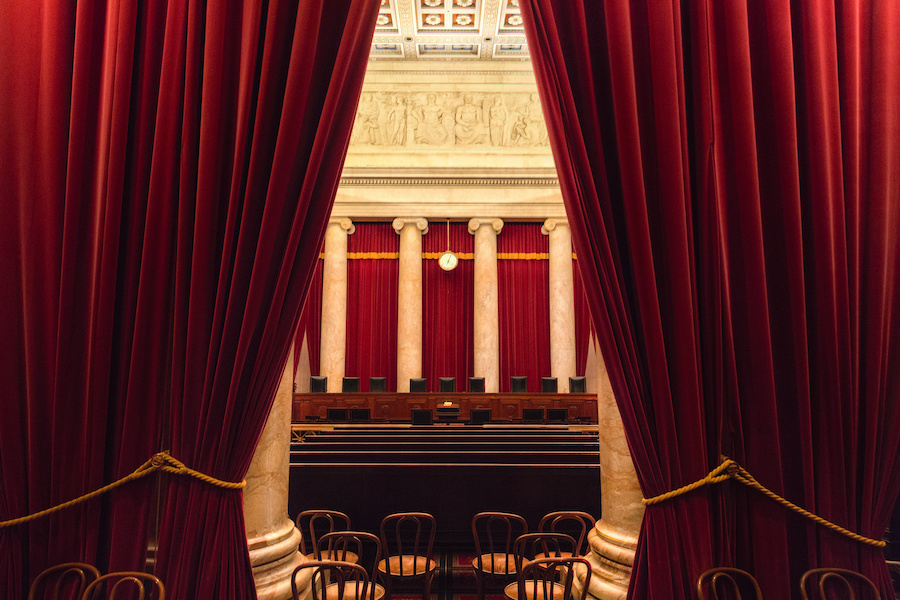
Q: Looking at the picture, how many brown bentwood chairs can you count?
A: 12